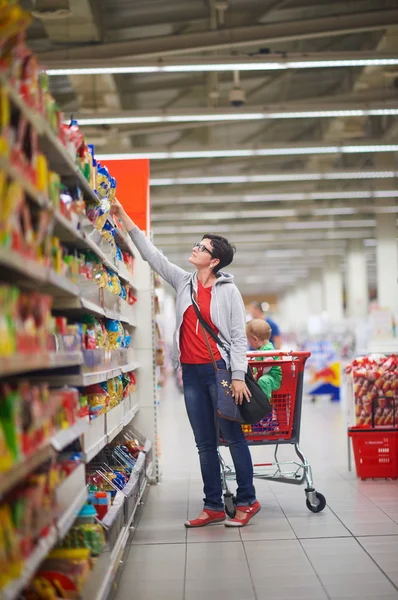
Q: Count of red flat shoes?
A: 2